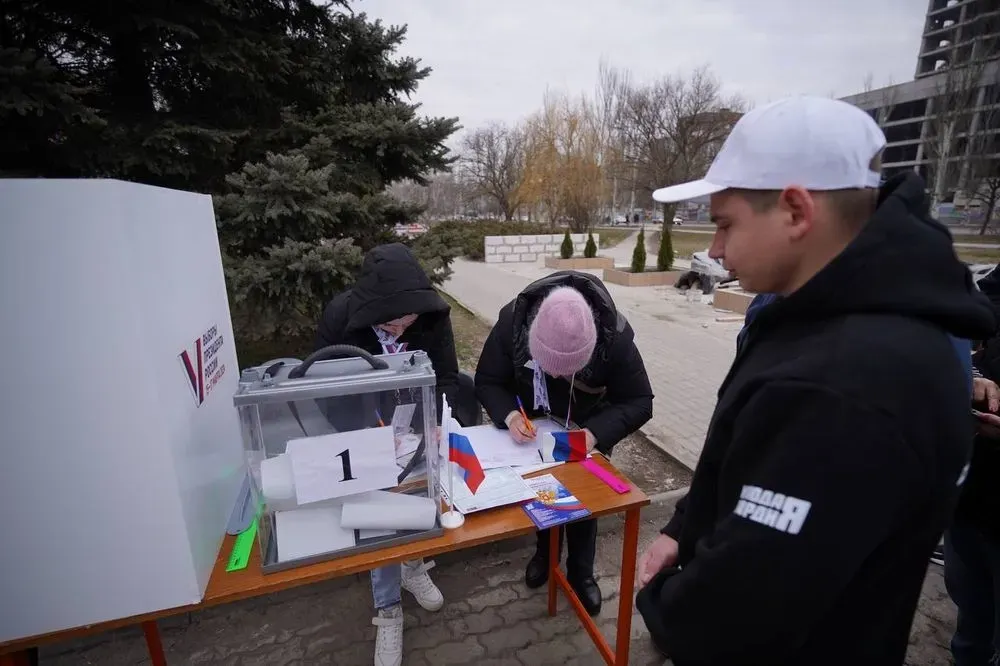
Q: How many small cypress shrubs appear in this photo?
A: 4